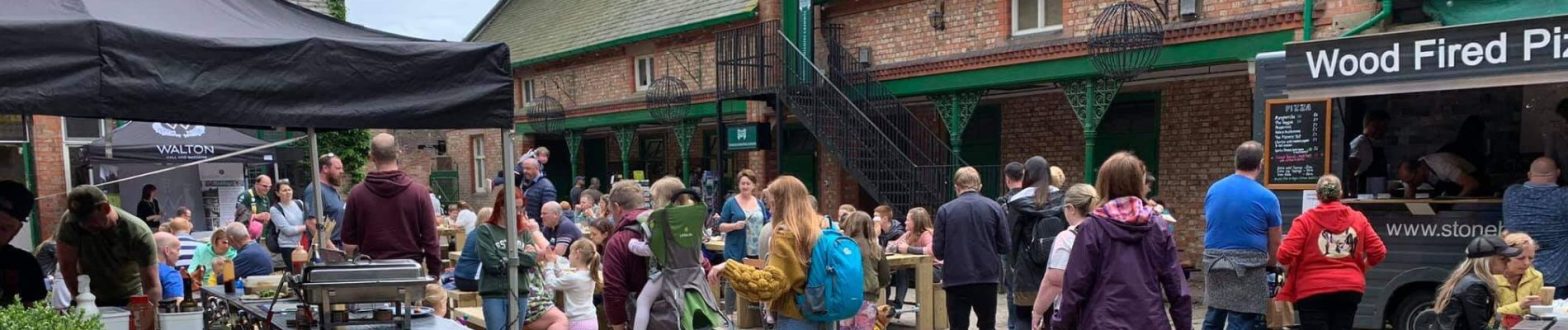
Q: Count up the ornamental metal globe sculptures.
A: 3